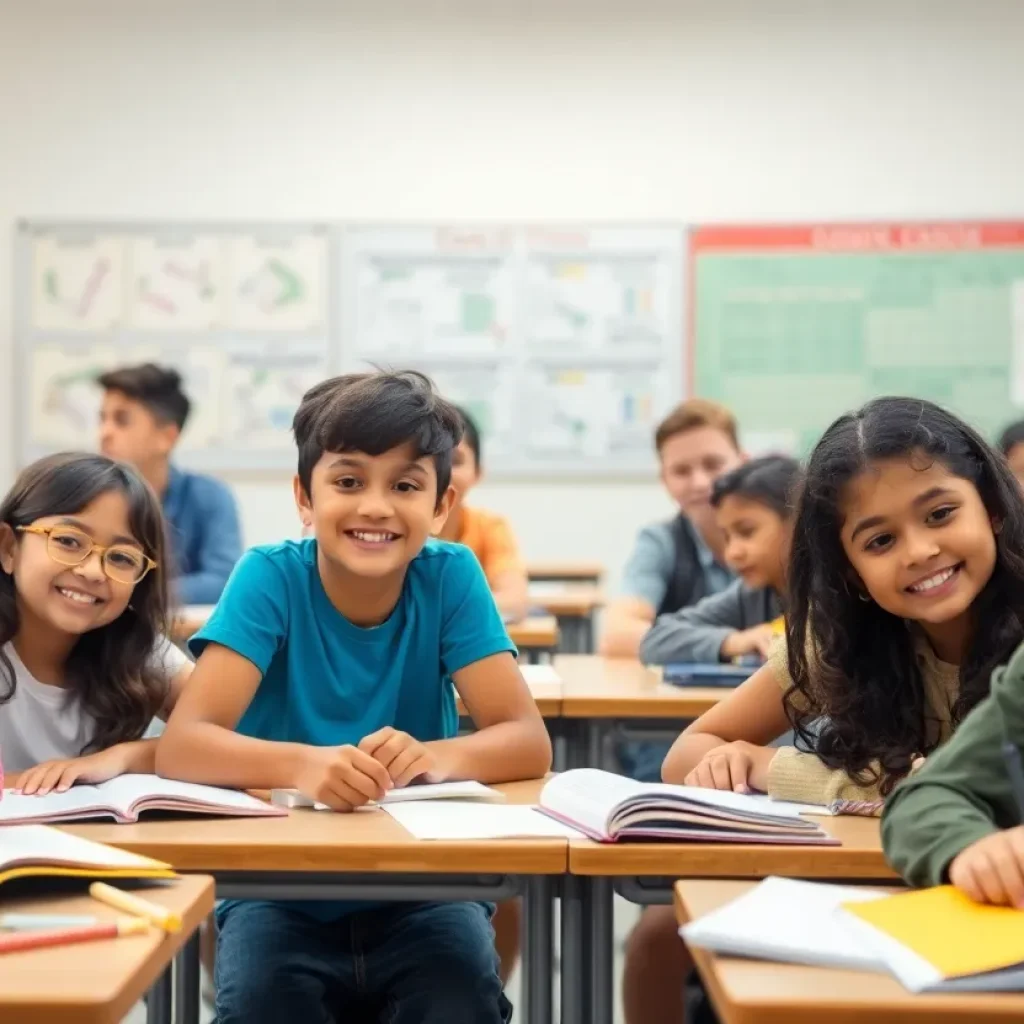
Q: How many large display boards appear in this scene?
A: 3